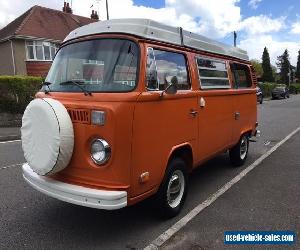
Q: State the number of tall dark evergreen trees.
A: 3